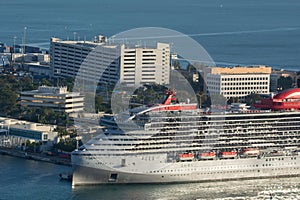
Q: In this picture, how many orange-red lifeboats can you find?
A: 4